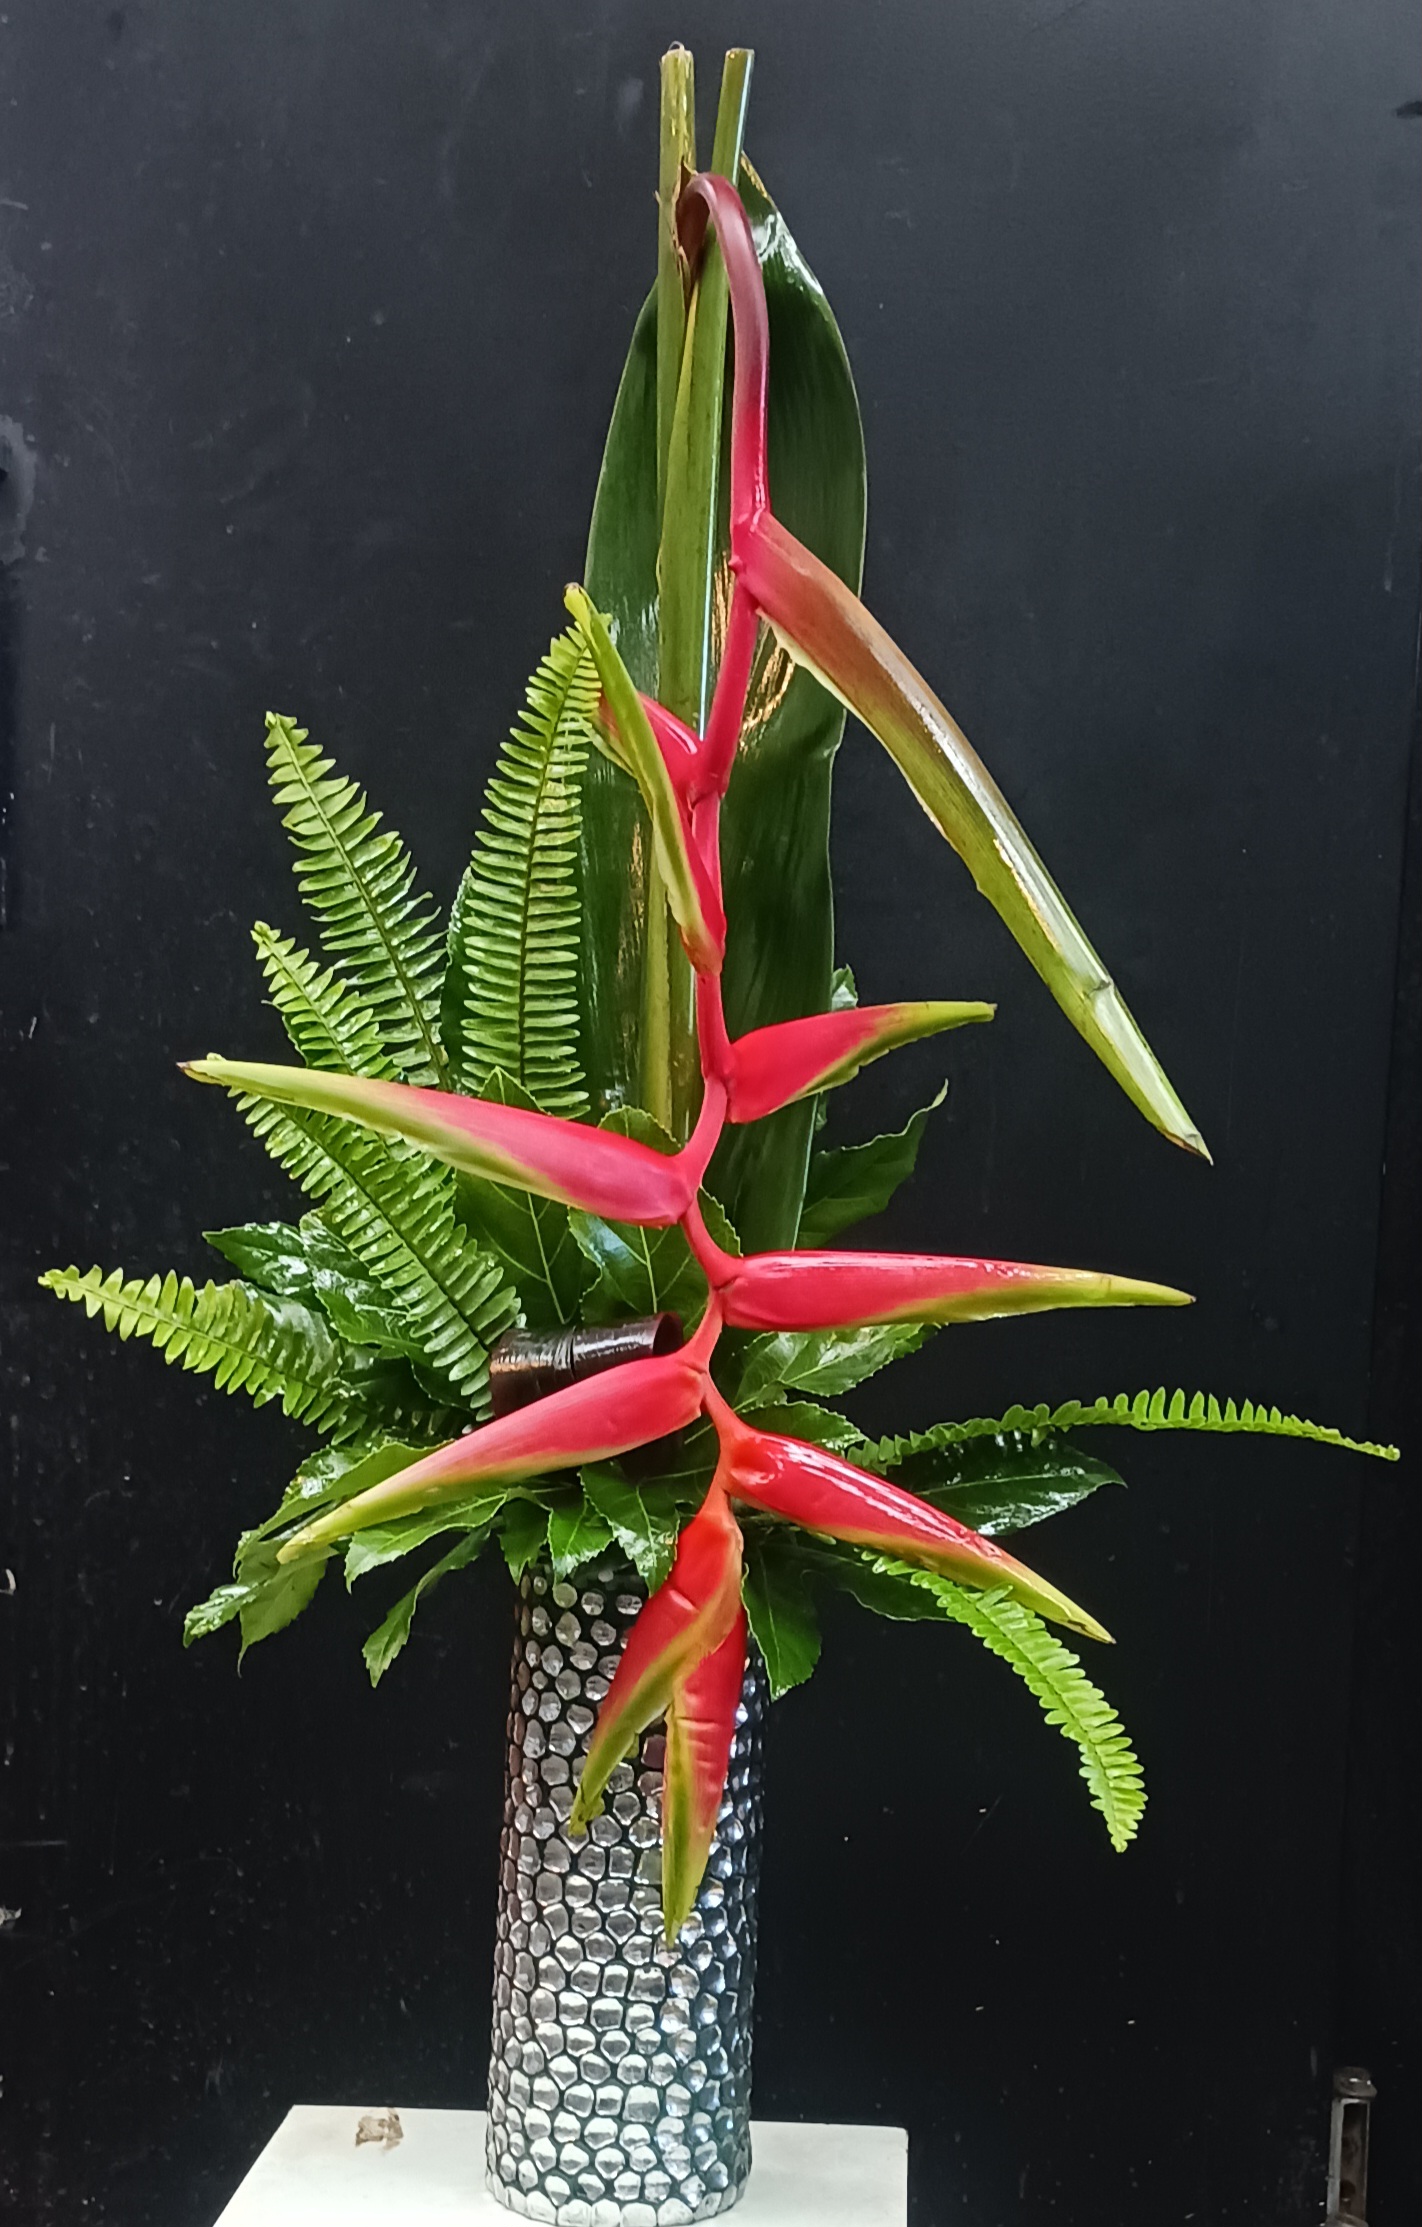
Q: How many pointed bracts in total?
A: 10